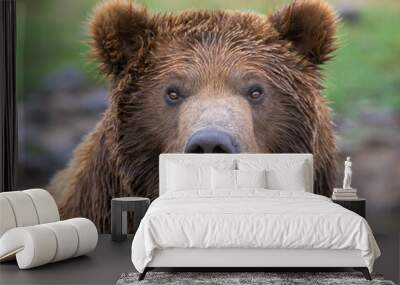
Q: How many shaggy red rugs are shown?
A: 0